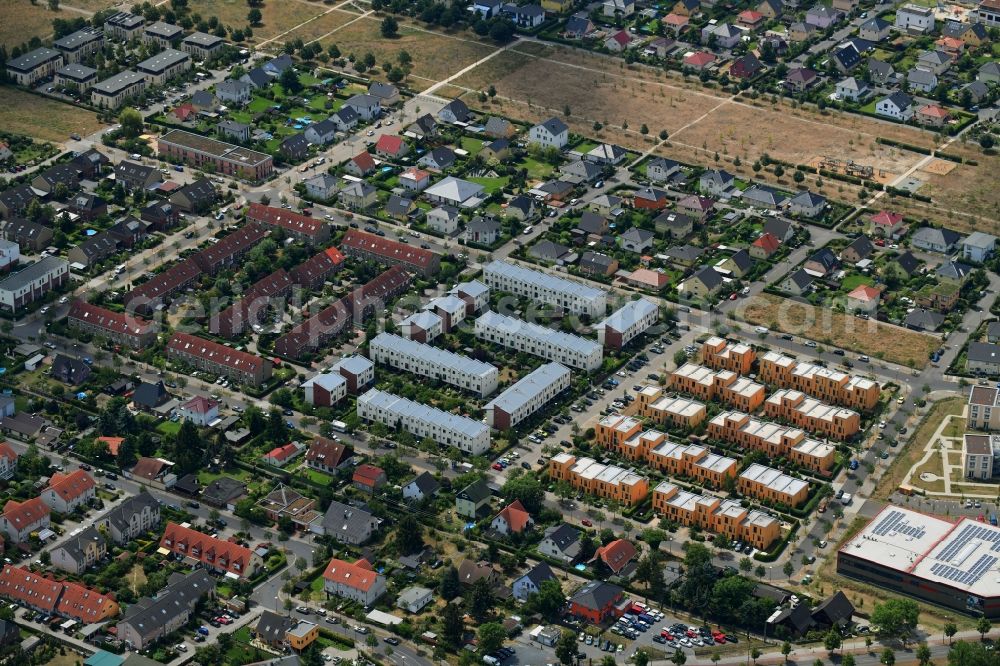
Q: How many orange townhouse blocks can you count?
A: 10